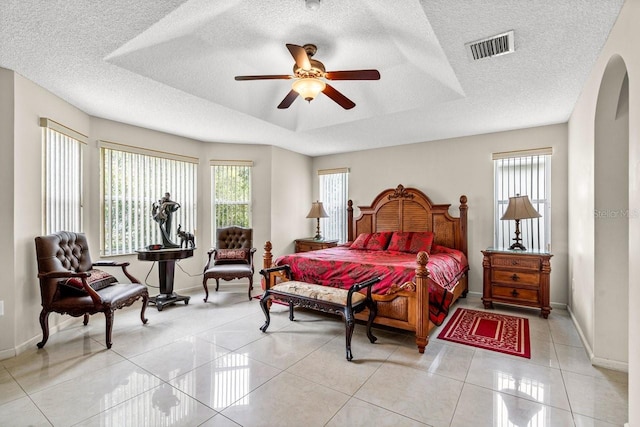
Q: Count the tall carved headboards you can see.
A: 1